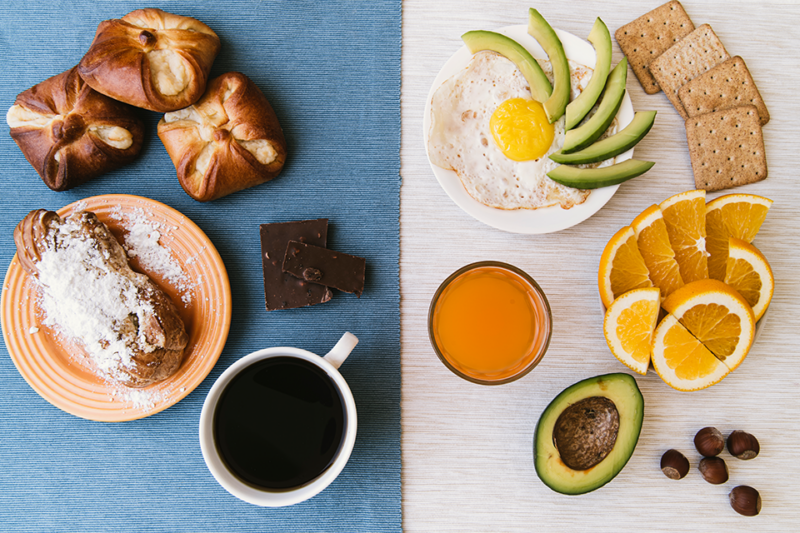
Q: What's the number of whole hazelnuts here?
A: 5